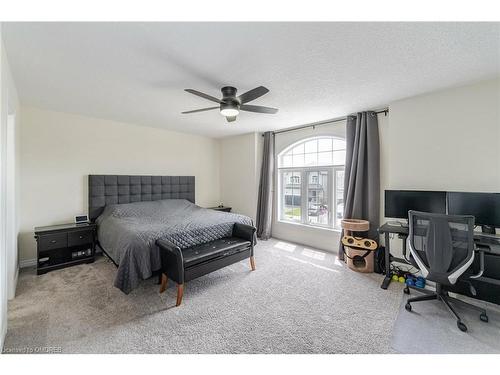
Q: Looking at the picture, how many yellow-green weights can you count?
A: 2